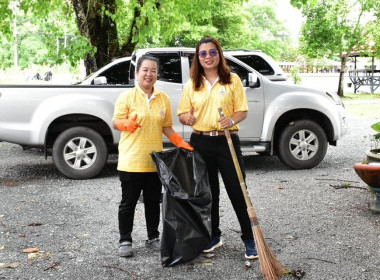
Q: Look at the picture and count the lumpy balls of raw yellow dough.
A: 0